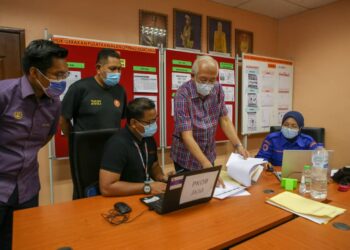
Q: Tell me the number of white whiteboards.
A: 1